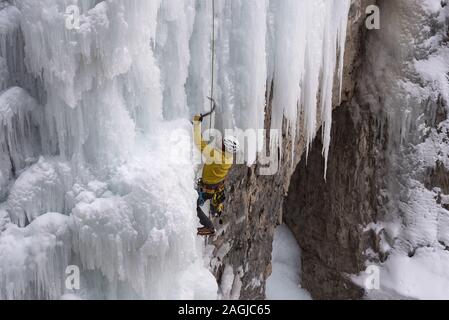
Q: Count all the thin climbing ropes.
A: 1